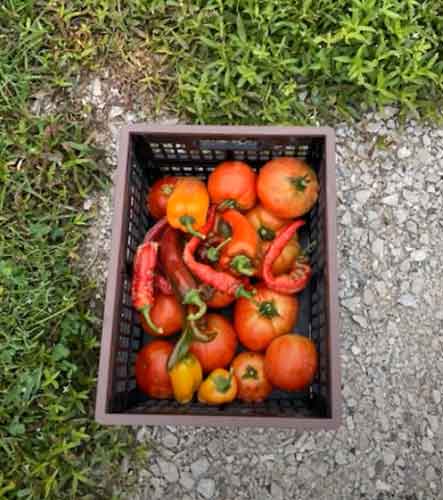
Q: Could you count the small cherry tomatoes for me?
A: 0